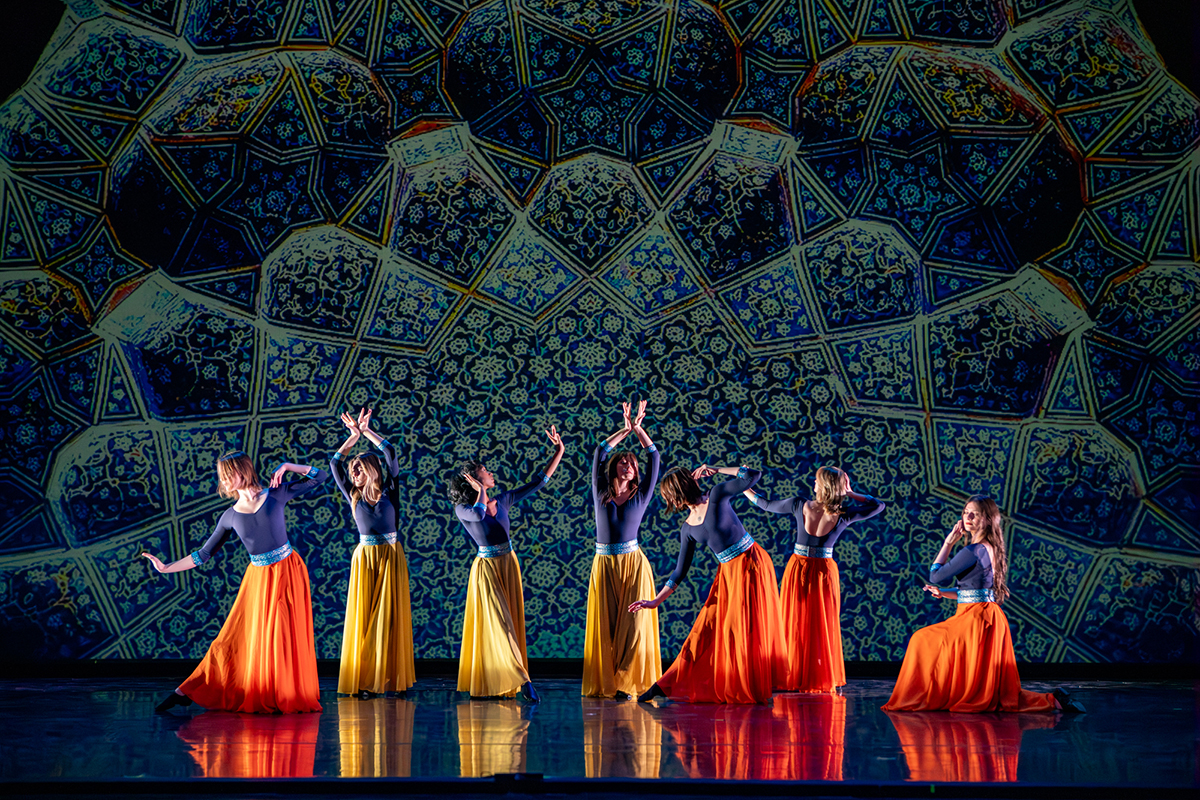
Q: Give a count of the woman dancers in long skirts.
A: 7